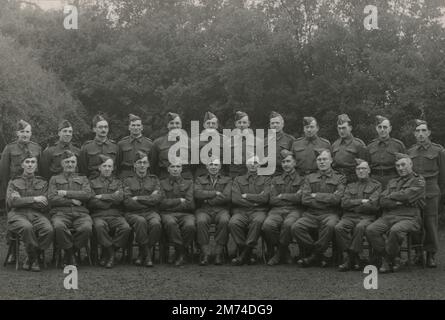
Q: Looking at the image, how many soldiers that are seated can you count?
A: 11